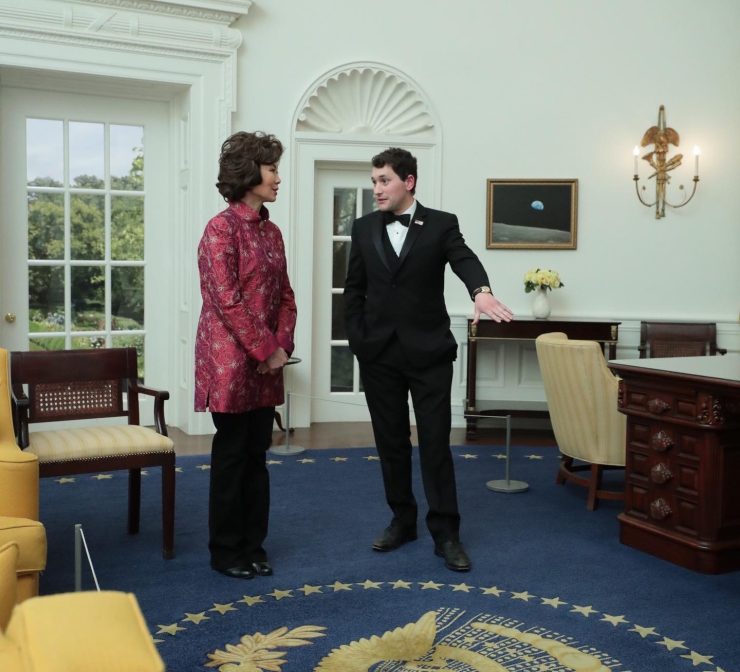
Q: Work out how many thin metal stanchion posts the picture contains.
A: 3